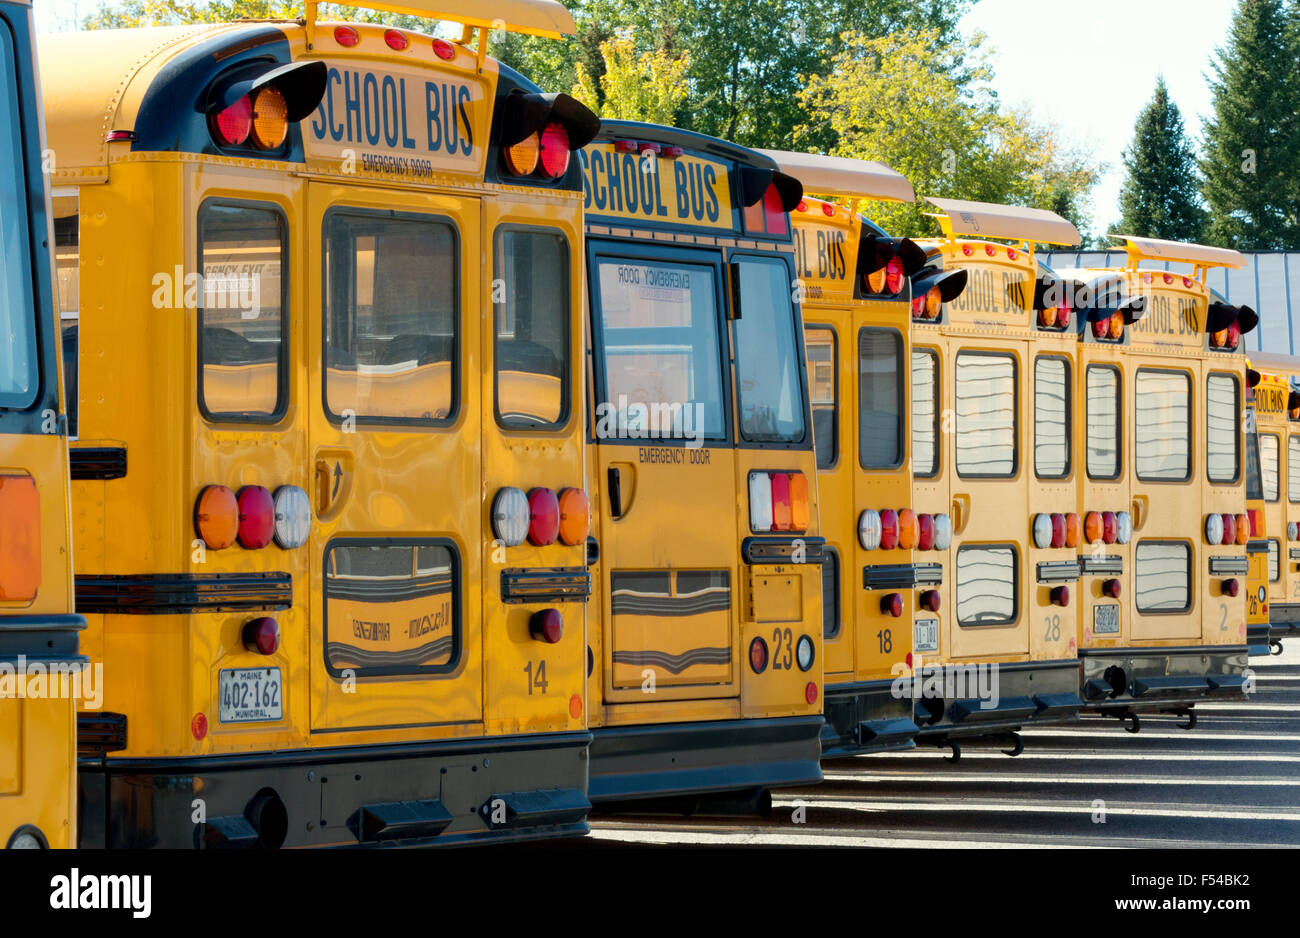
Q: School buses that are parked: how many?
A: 8